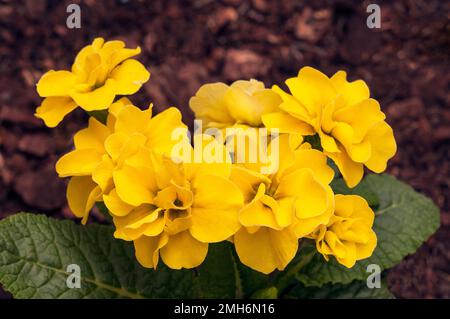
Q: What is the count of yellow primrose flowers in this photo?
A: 7